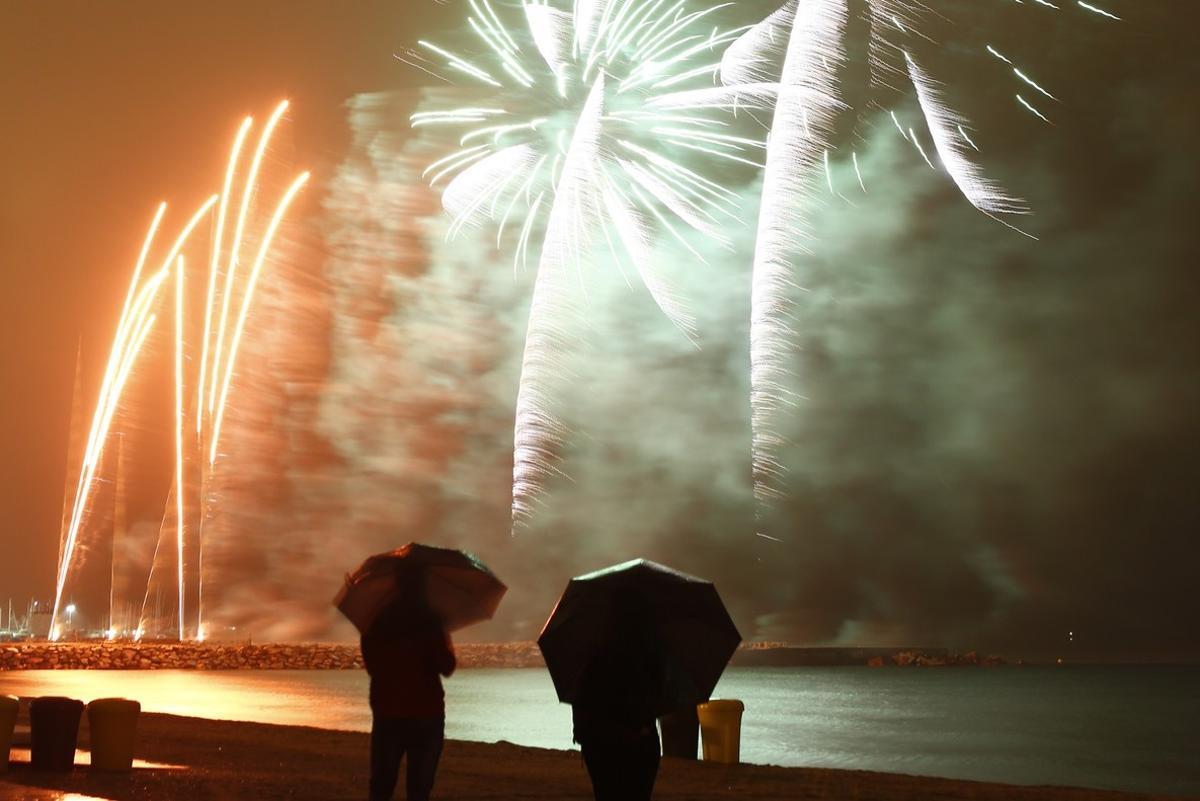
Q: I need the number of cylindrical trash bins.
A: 5